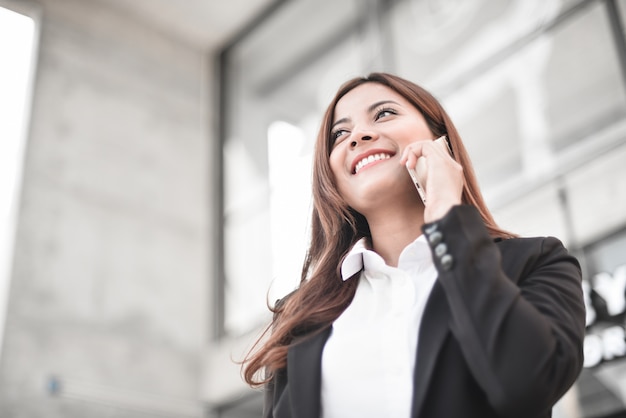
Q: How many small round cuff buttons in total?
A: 4